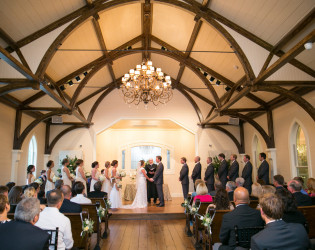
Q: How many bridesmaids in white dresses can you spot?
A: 7